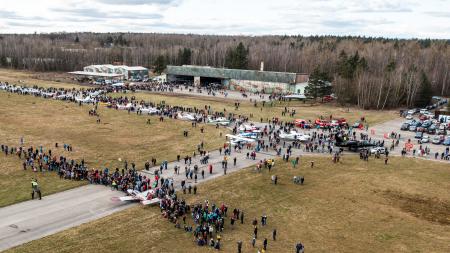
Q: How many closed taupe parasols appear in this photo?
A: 0